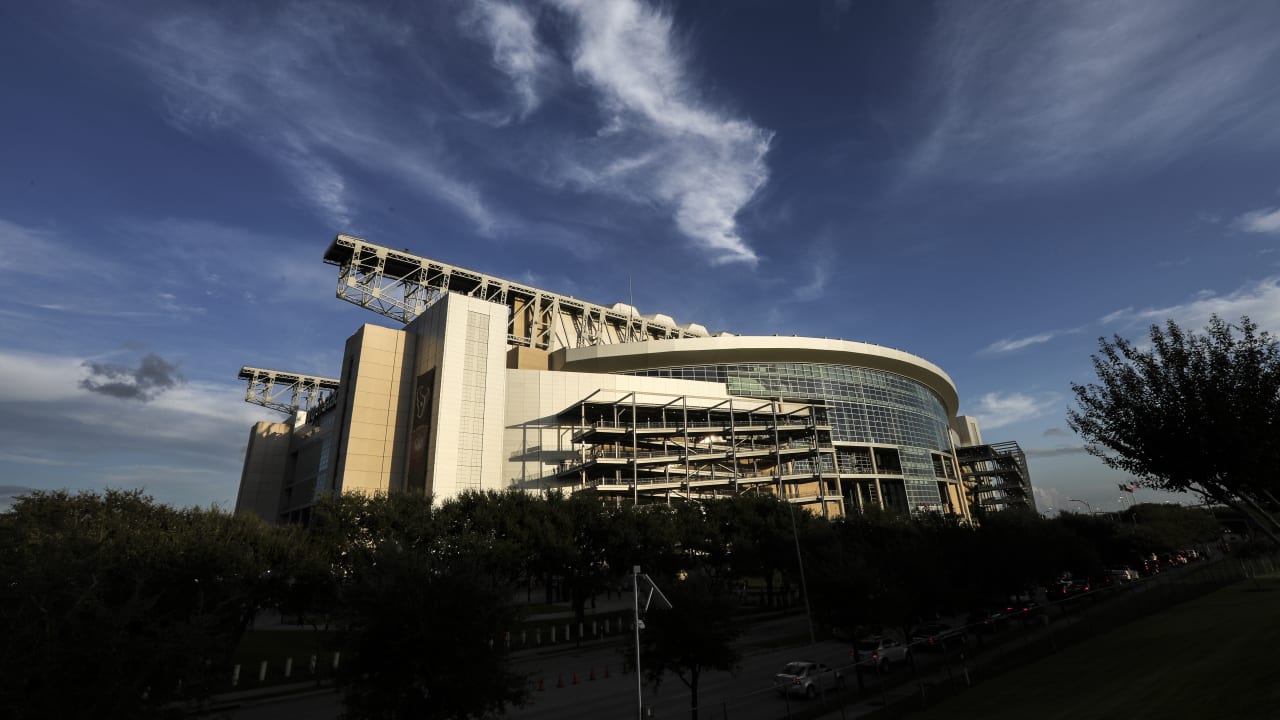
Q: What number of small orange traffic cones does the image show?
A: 5